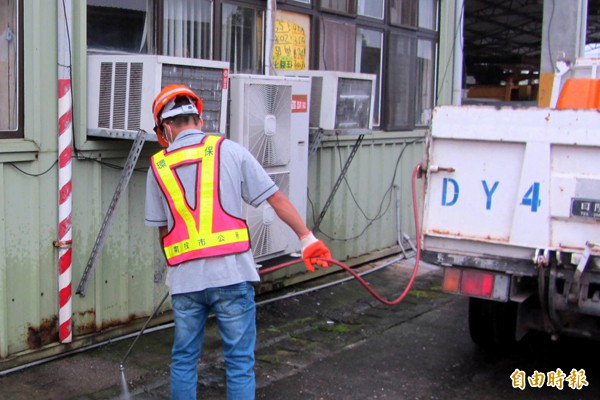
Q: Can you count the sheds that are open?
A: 1